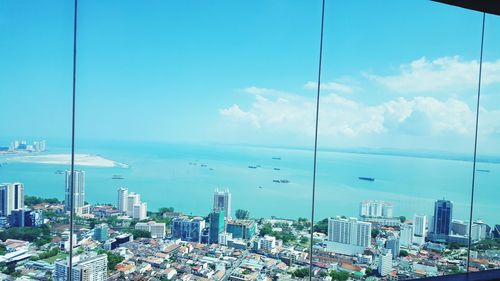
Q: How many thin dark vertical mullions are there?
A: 3